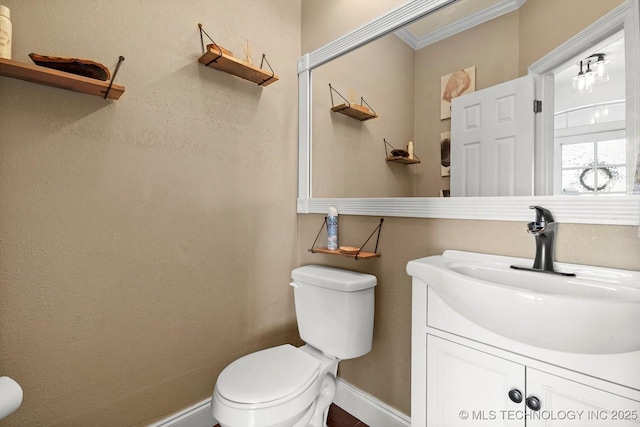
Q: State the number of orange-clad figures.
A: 0